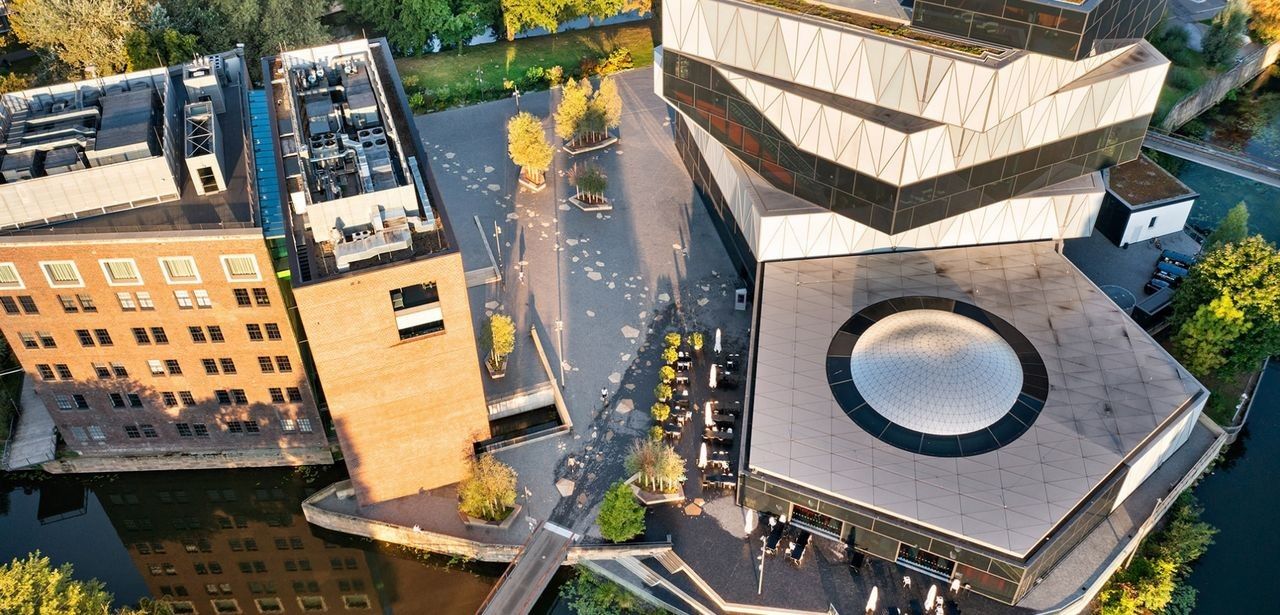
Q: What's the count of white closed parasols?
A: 7